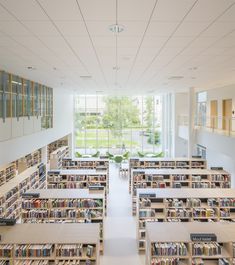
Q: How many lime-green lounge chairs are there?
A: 7